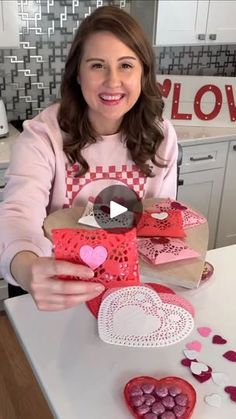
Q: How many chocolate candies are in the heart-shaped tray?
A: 13